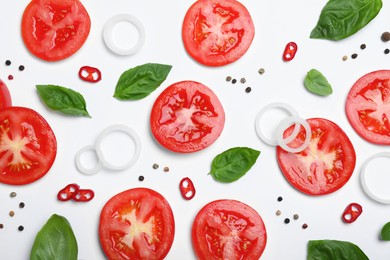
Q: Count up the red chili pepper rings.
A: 6